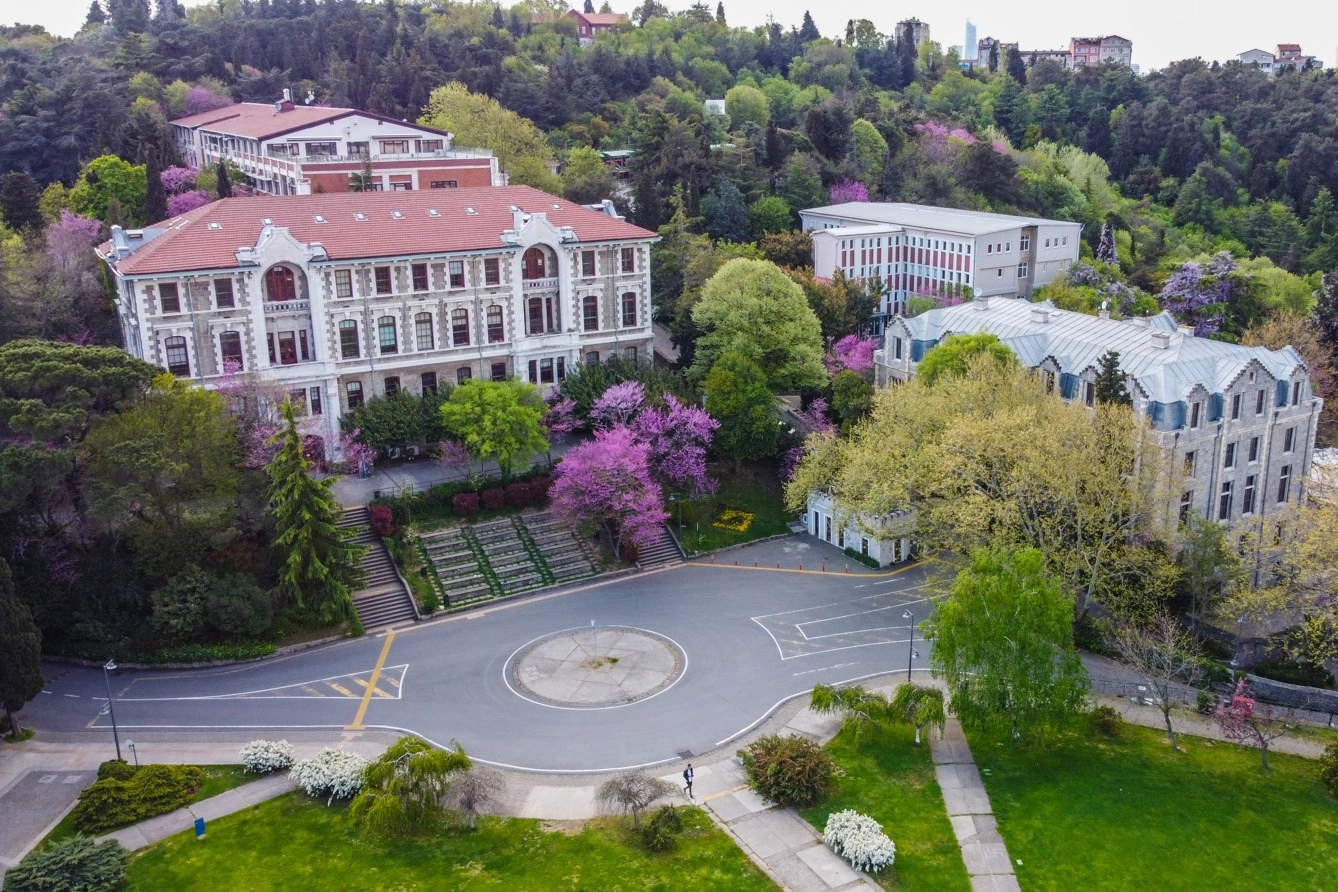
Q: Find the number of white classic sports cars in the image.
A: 0